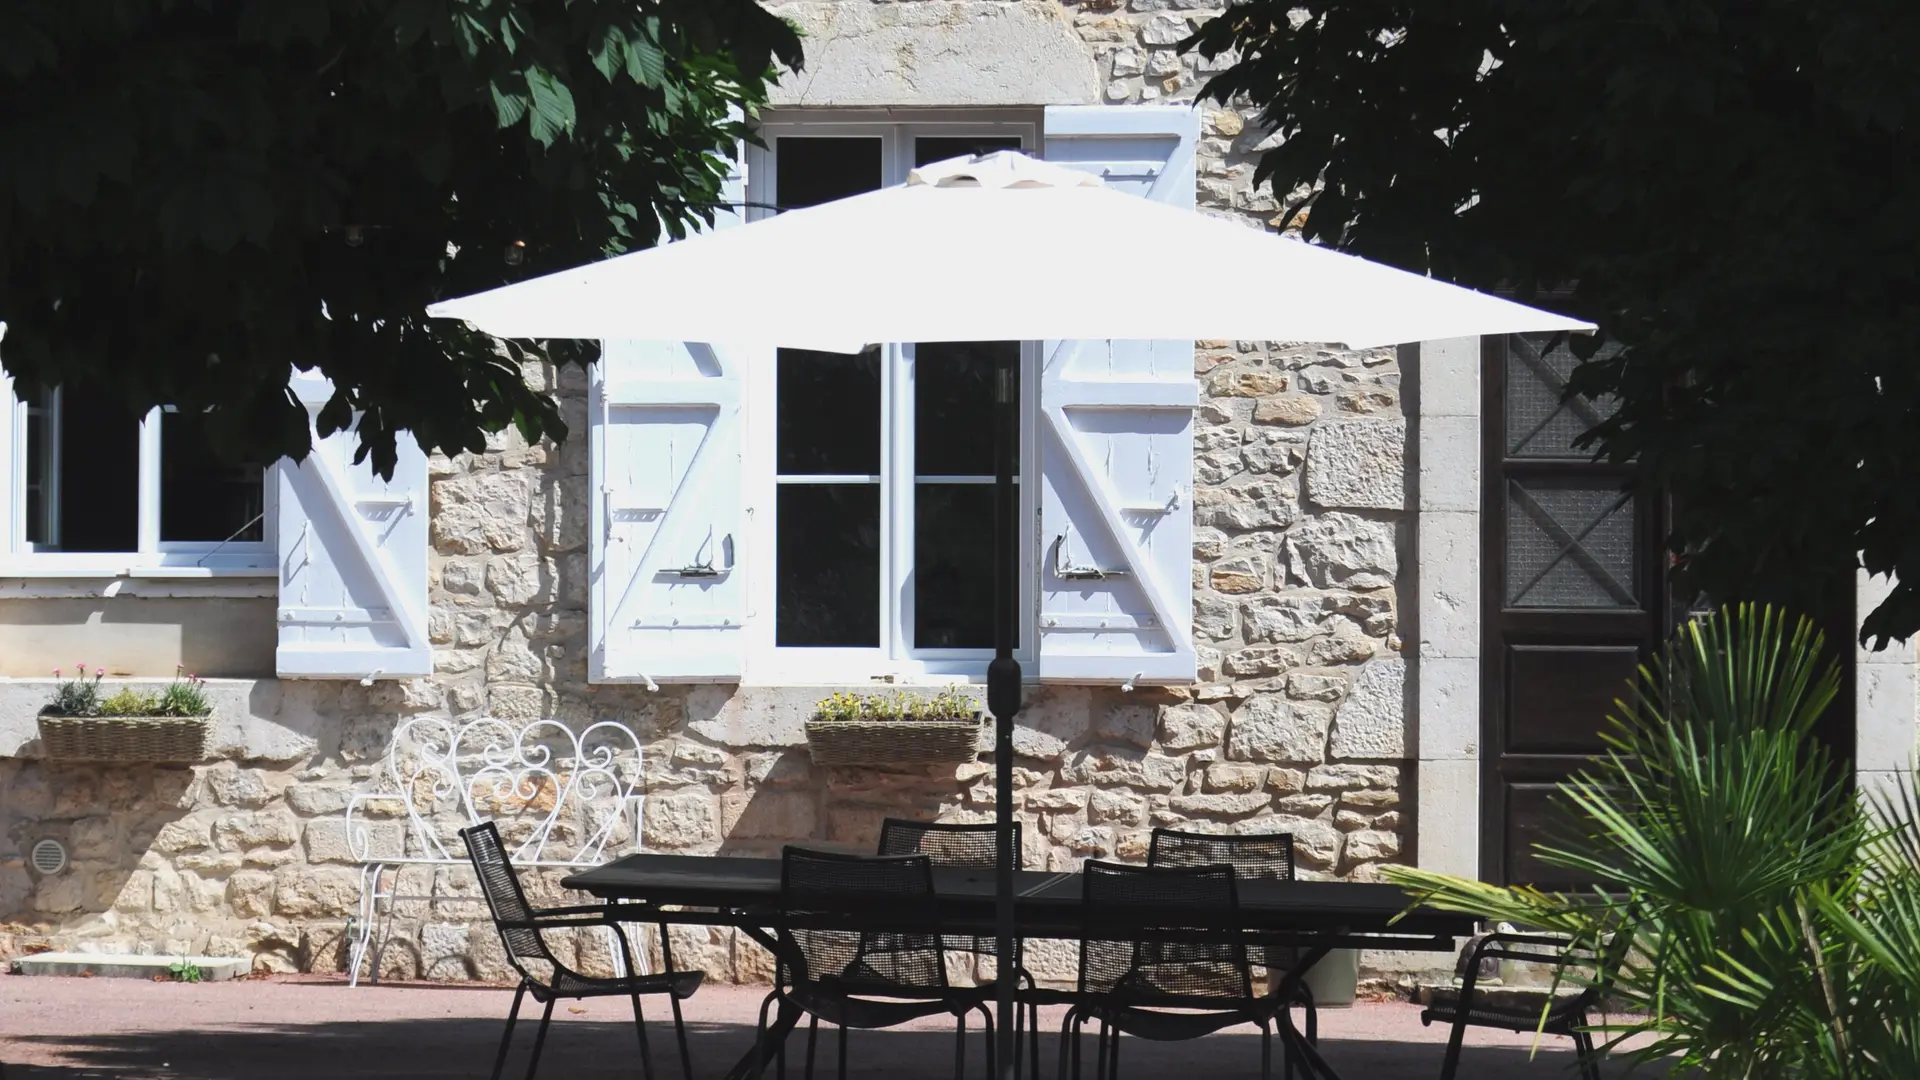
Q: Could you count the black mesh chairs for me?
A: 6